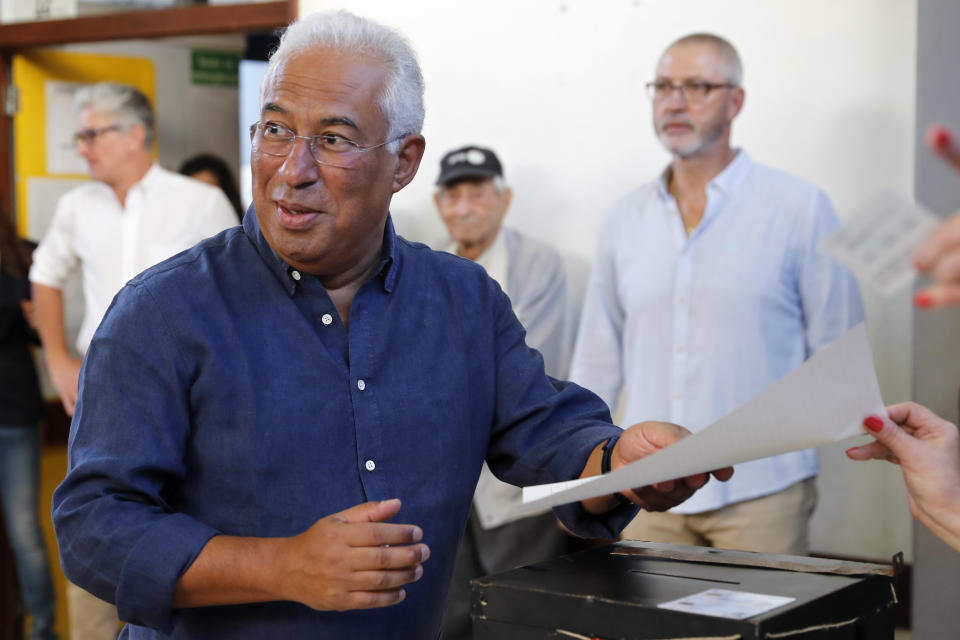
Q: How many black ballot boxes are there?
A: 1